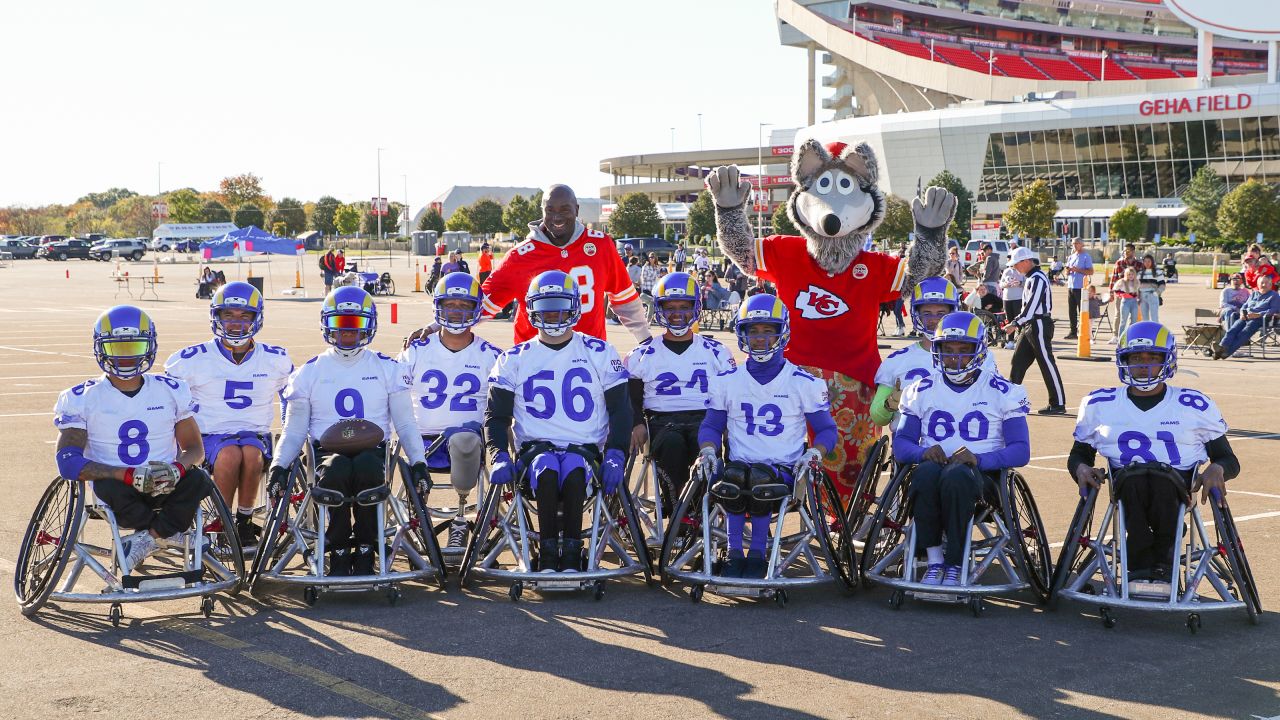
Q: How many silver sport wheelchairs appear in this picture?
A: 10